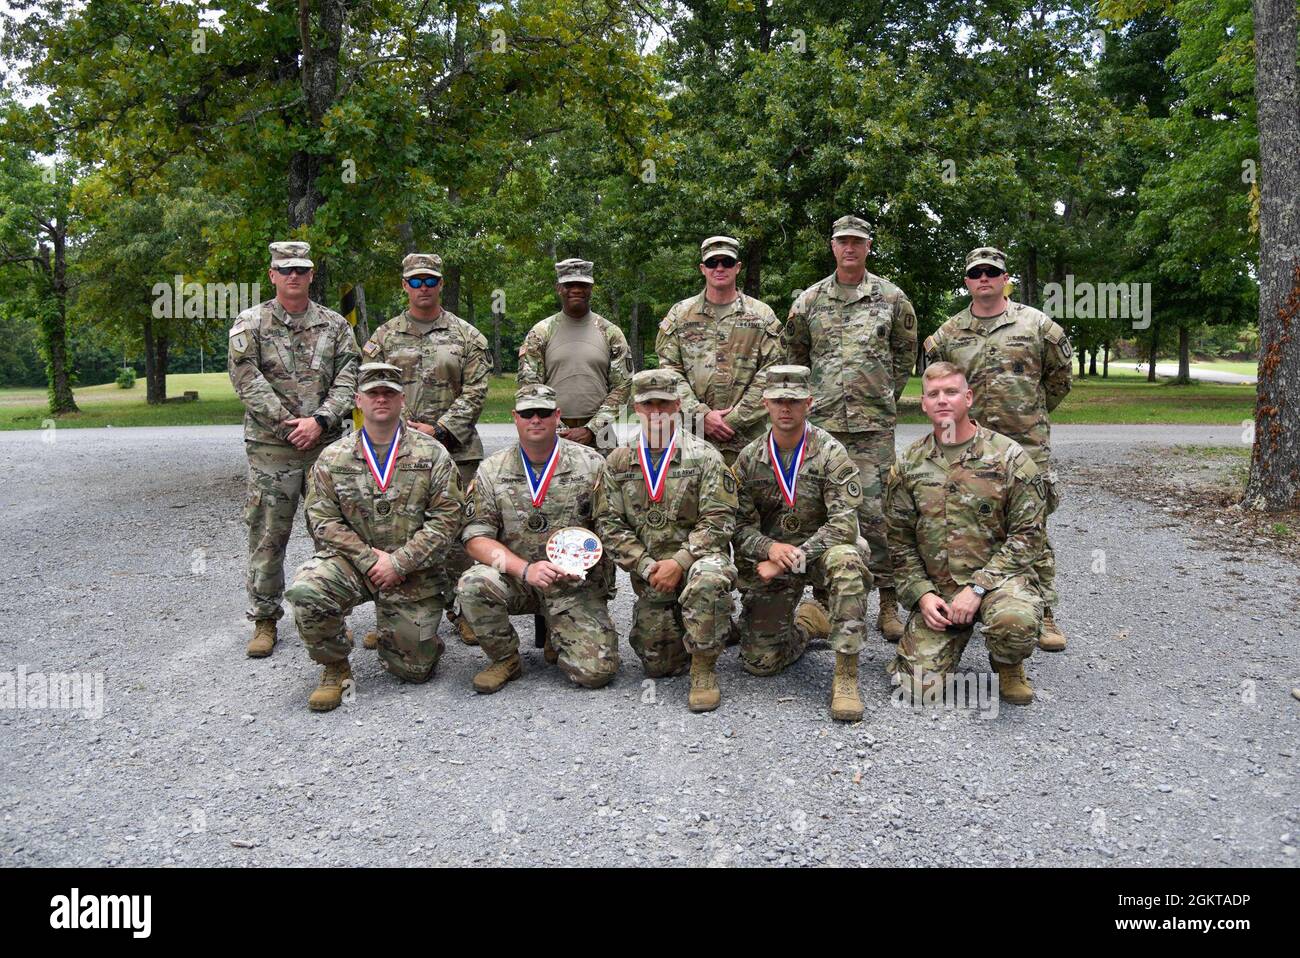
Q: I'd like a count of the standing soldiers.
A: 6